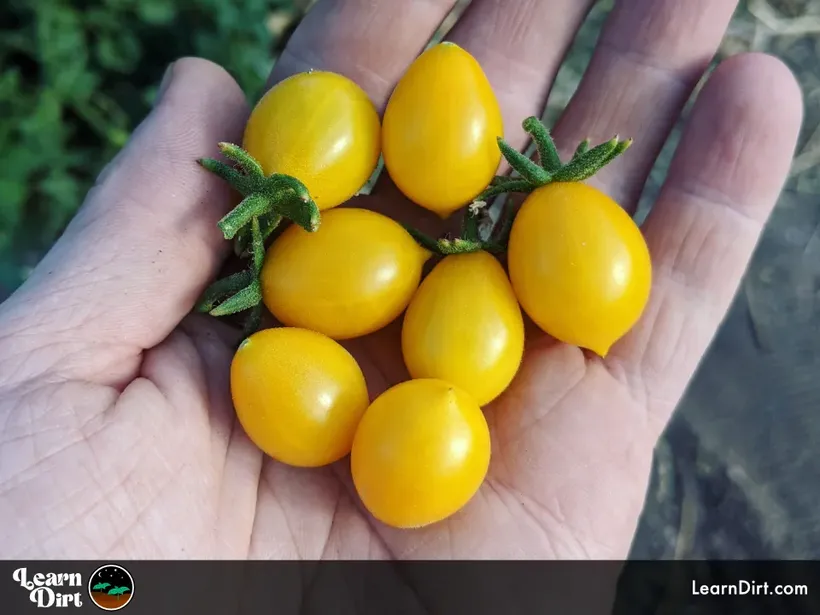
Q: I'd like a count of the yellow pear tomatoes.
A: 7